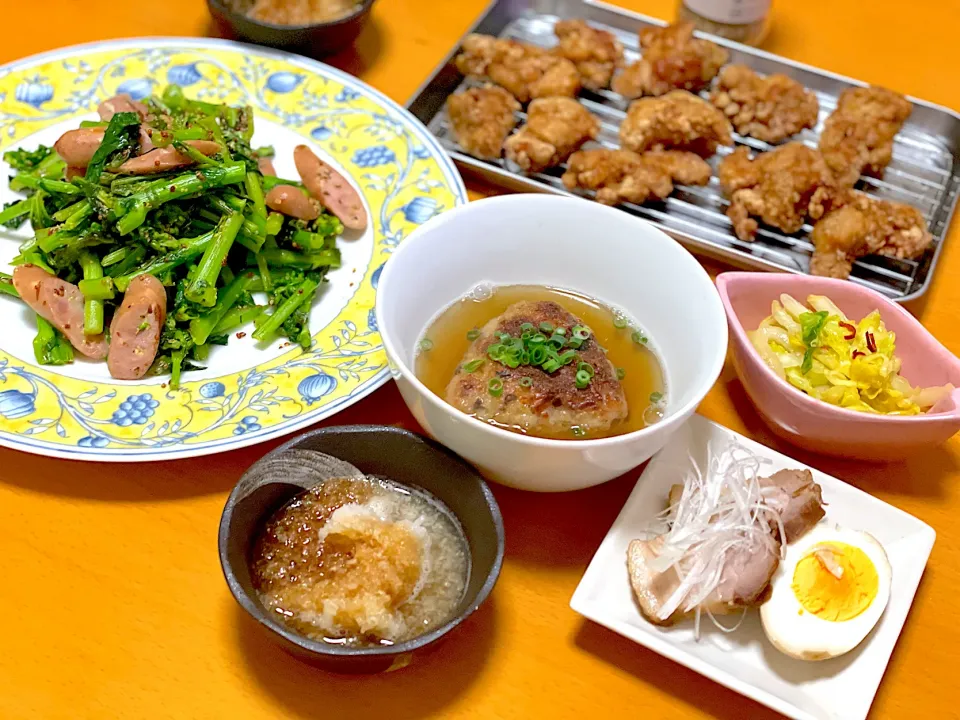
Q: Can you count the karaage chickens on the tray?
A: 11